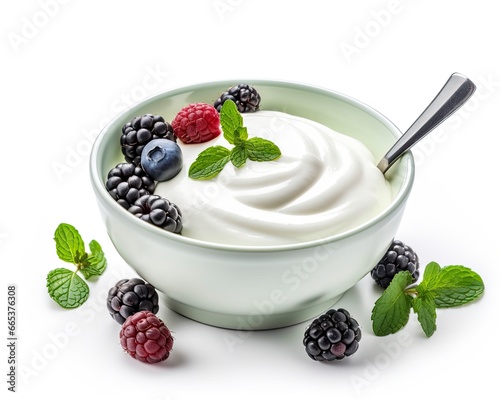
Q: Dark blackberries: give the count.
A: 7